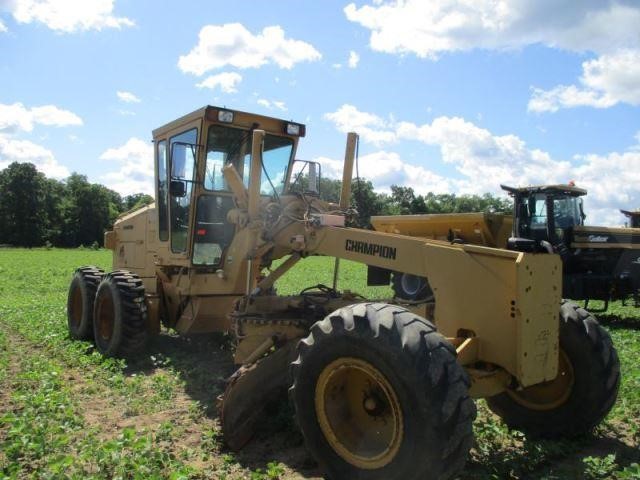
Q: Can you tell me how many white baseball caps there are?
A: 0